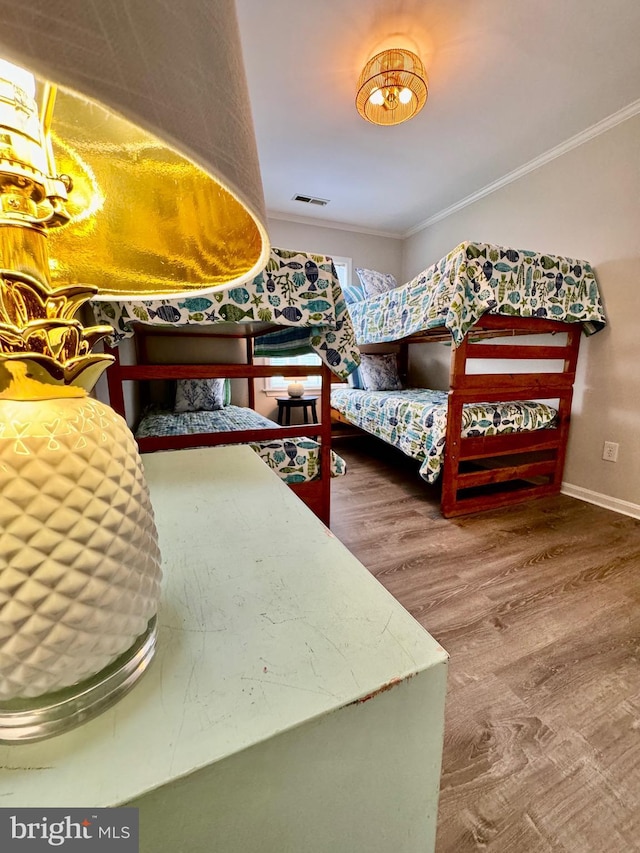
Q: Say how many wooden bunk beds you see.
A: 2